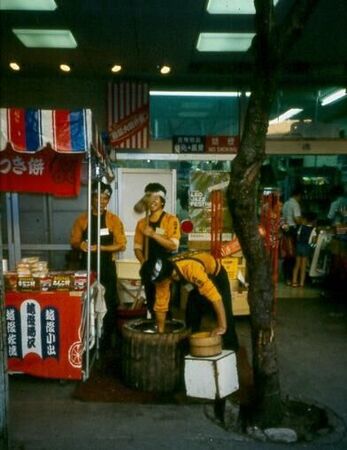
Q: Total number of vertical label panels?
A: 3